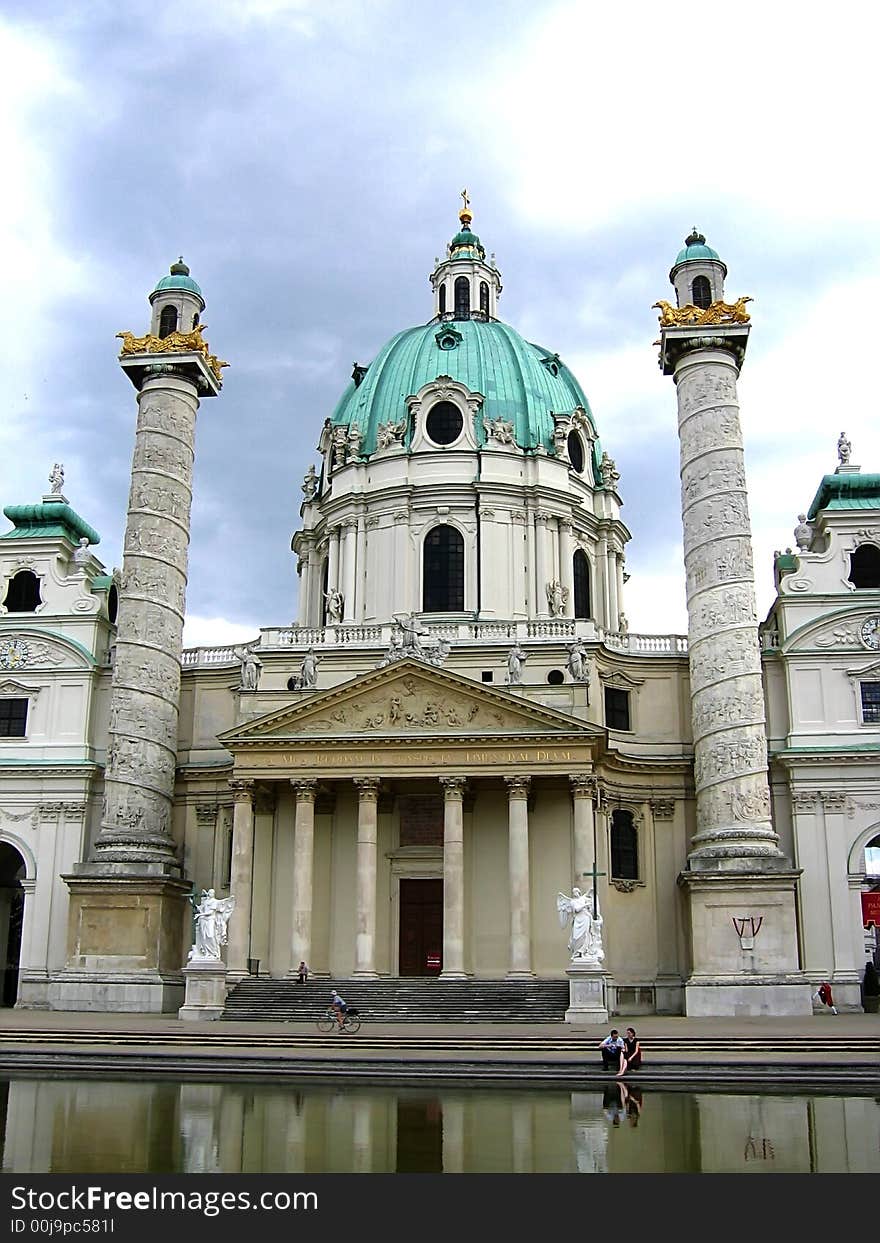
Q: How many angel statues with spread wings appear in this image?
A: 2